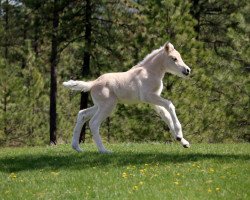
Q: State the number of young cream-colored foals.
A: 1